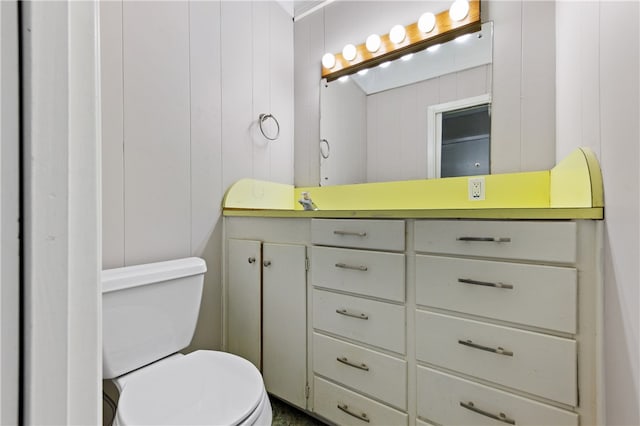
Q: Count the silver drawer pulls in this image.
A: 9